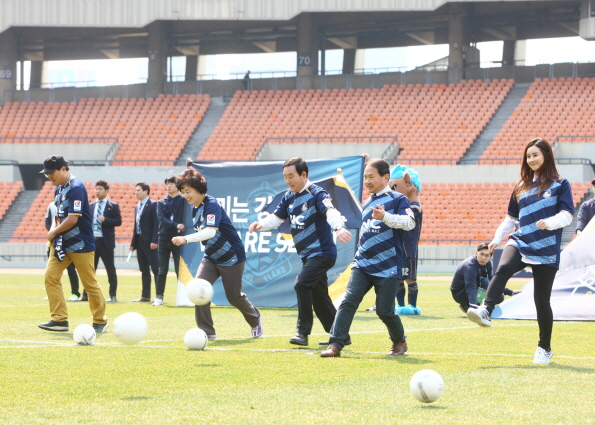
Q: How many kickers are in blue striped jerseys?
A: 5